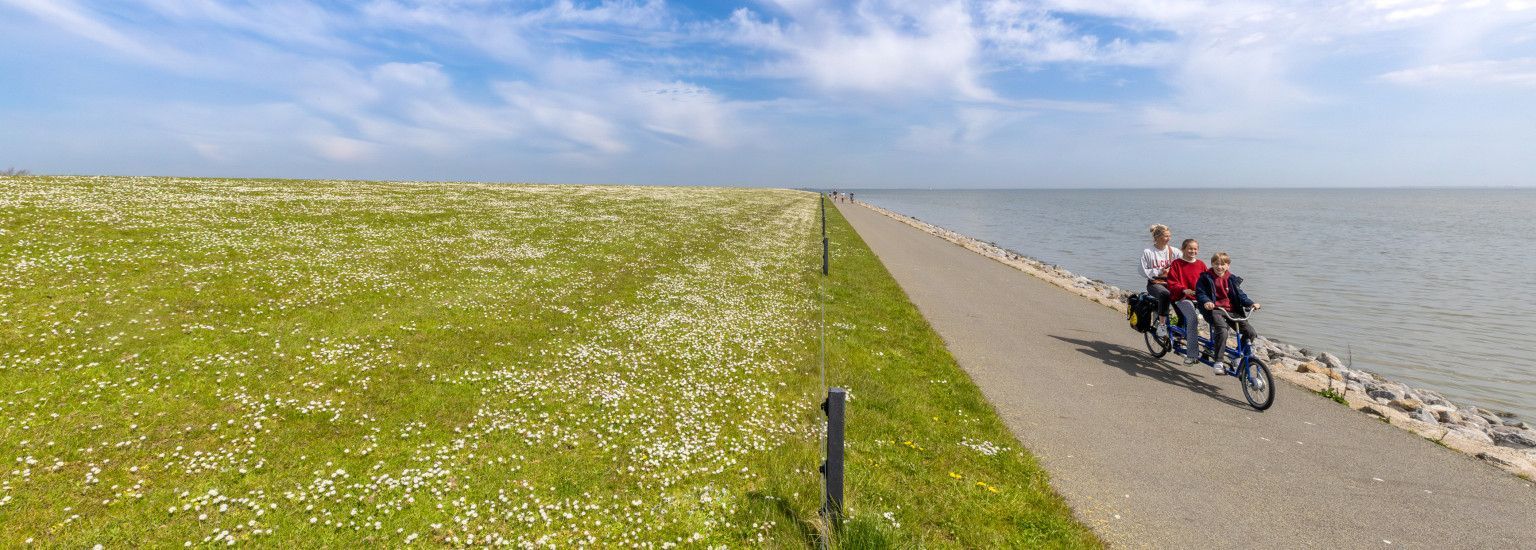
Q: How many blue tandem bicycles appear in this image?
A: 1